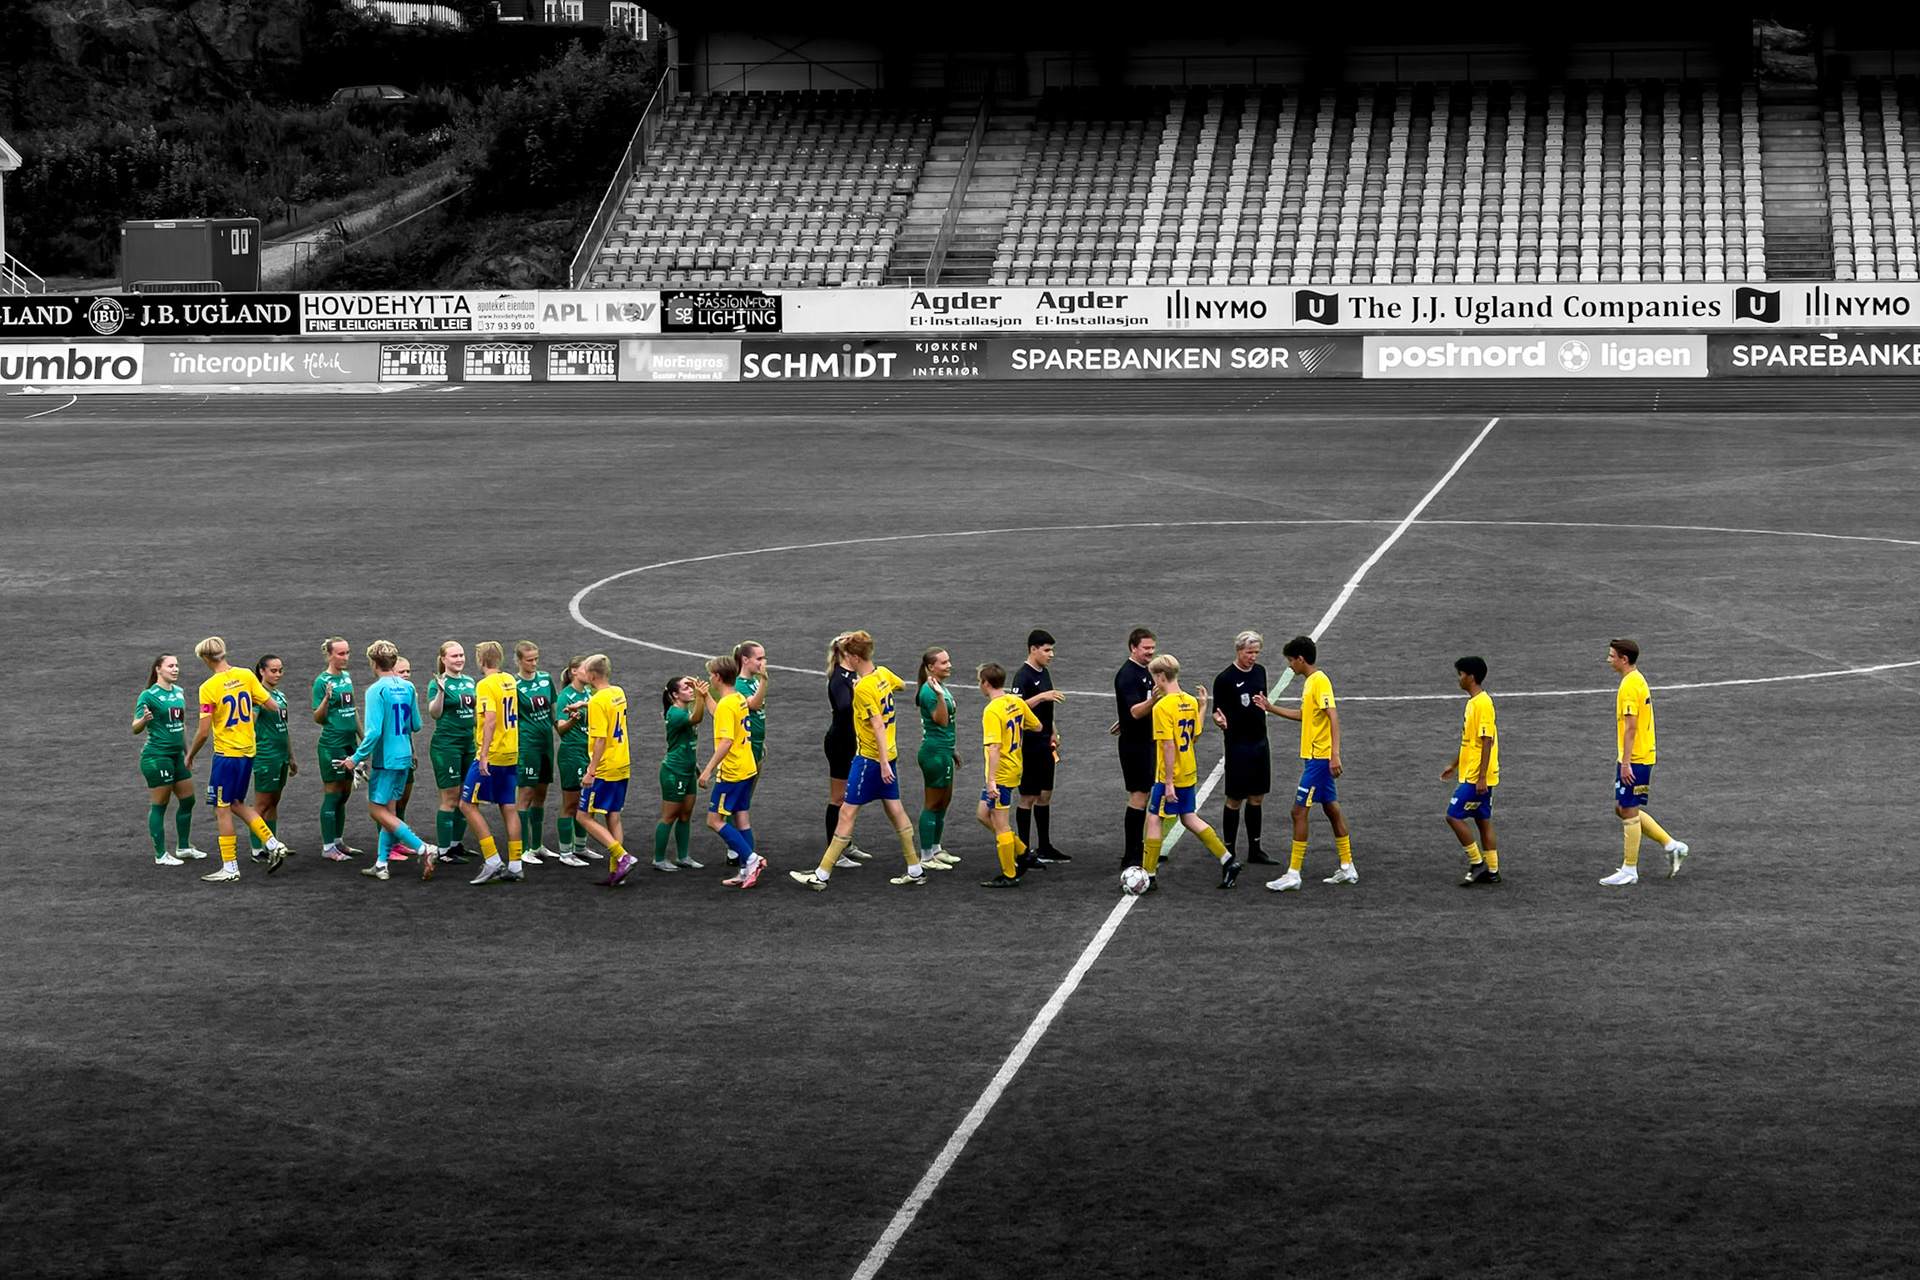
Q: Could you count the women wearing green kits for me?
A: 10